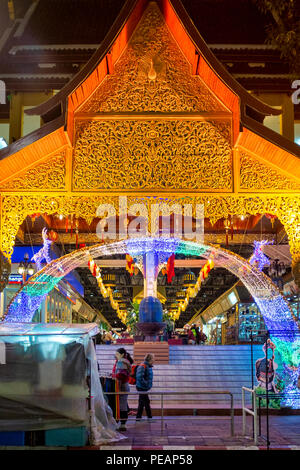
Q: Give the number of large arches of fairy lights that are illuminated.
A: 1